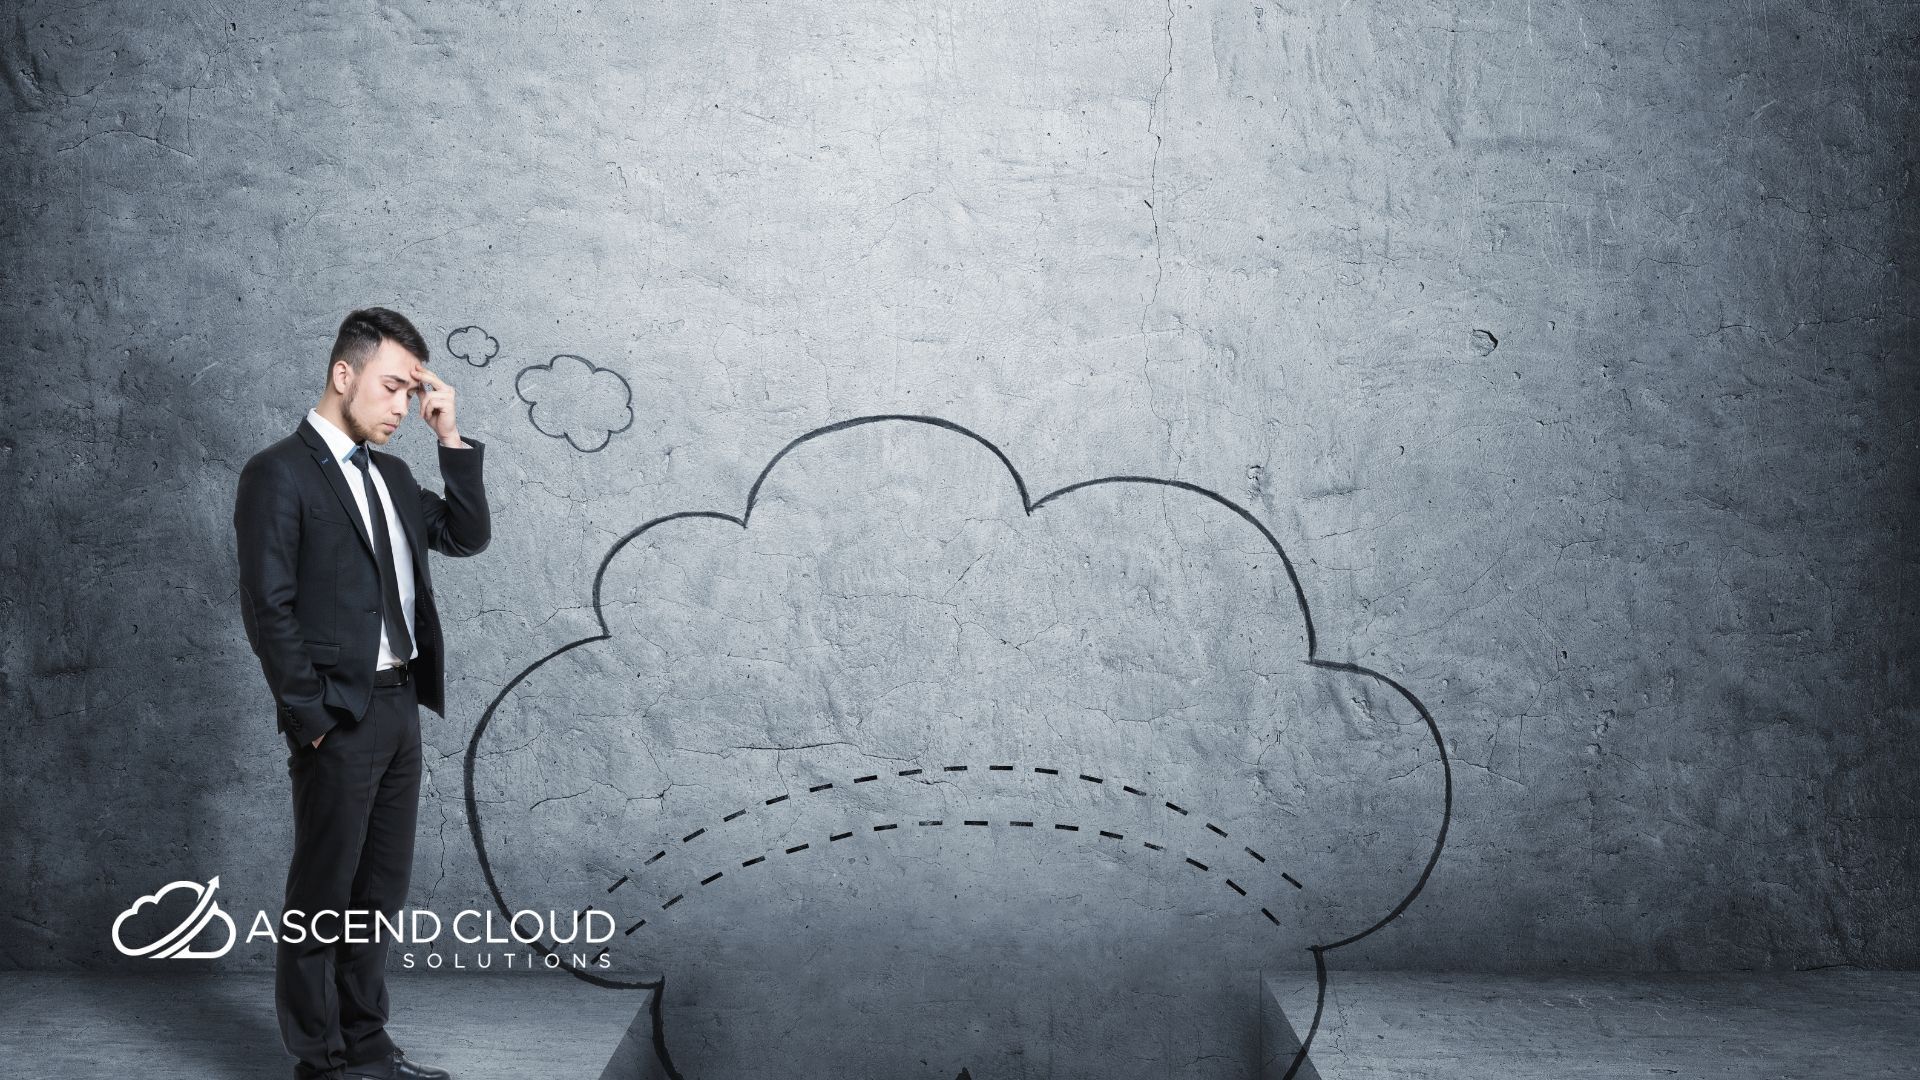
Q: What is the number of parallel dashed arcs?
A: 2